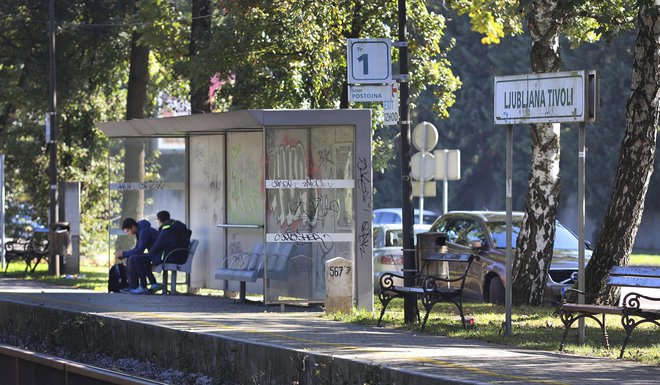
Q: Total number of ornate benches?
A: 3